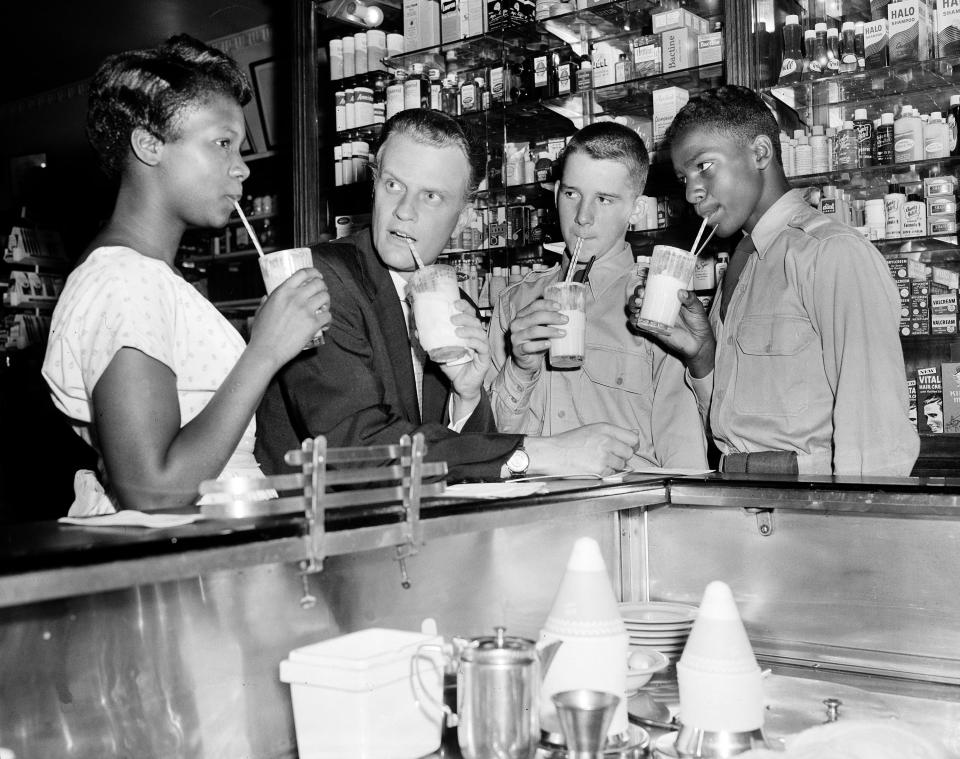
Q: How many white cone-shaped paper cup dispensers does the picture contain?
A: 2